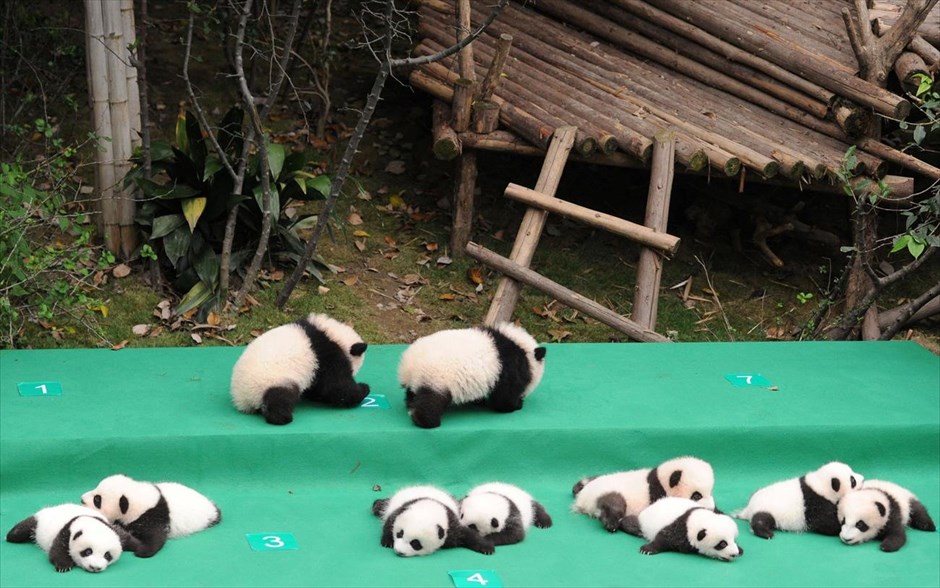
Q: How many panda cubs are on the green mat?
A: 10